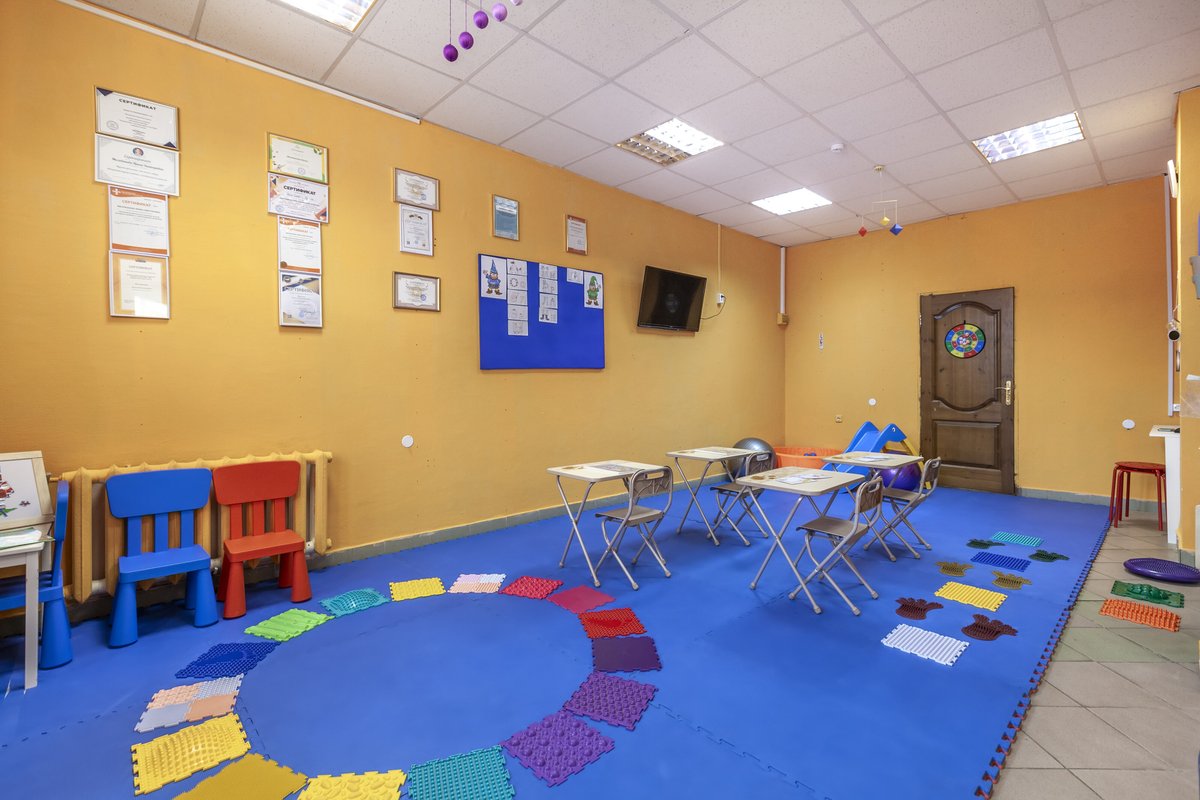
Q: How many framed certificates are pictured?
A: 13